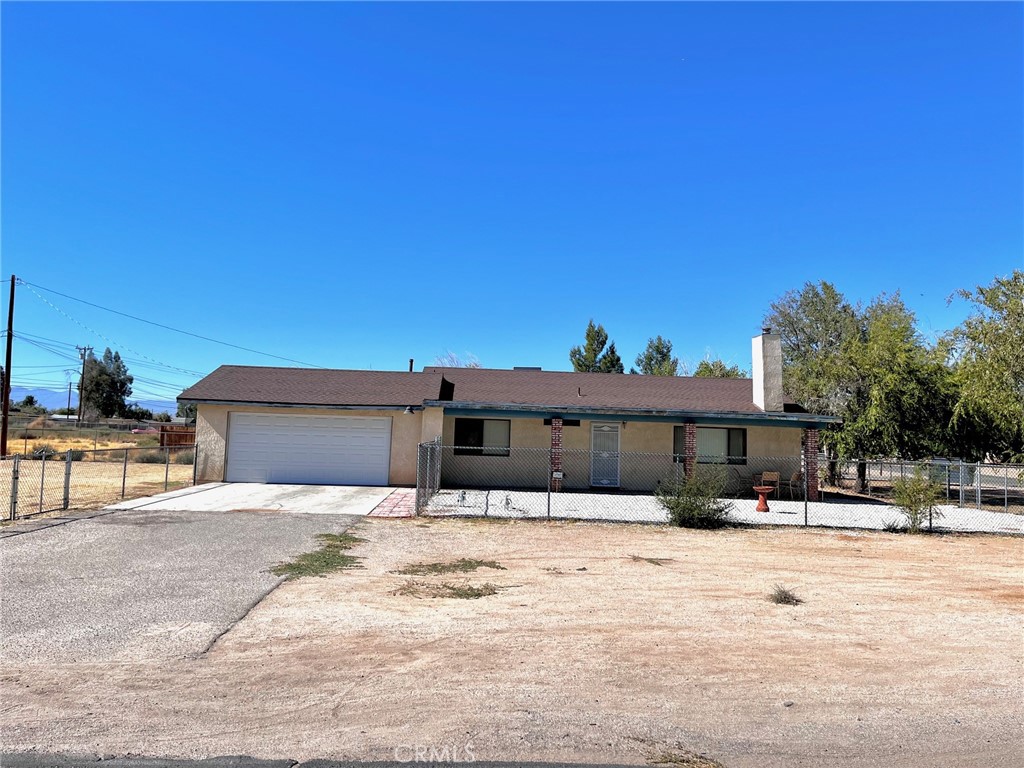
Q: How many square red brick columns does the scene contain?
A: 3